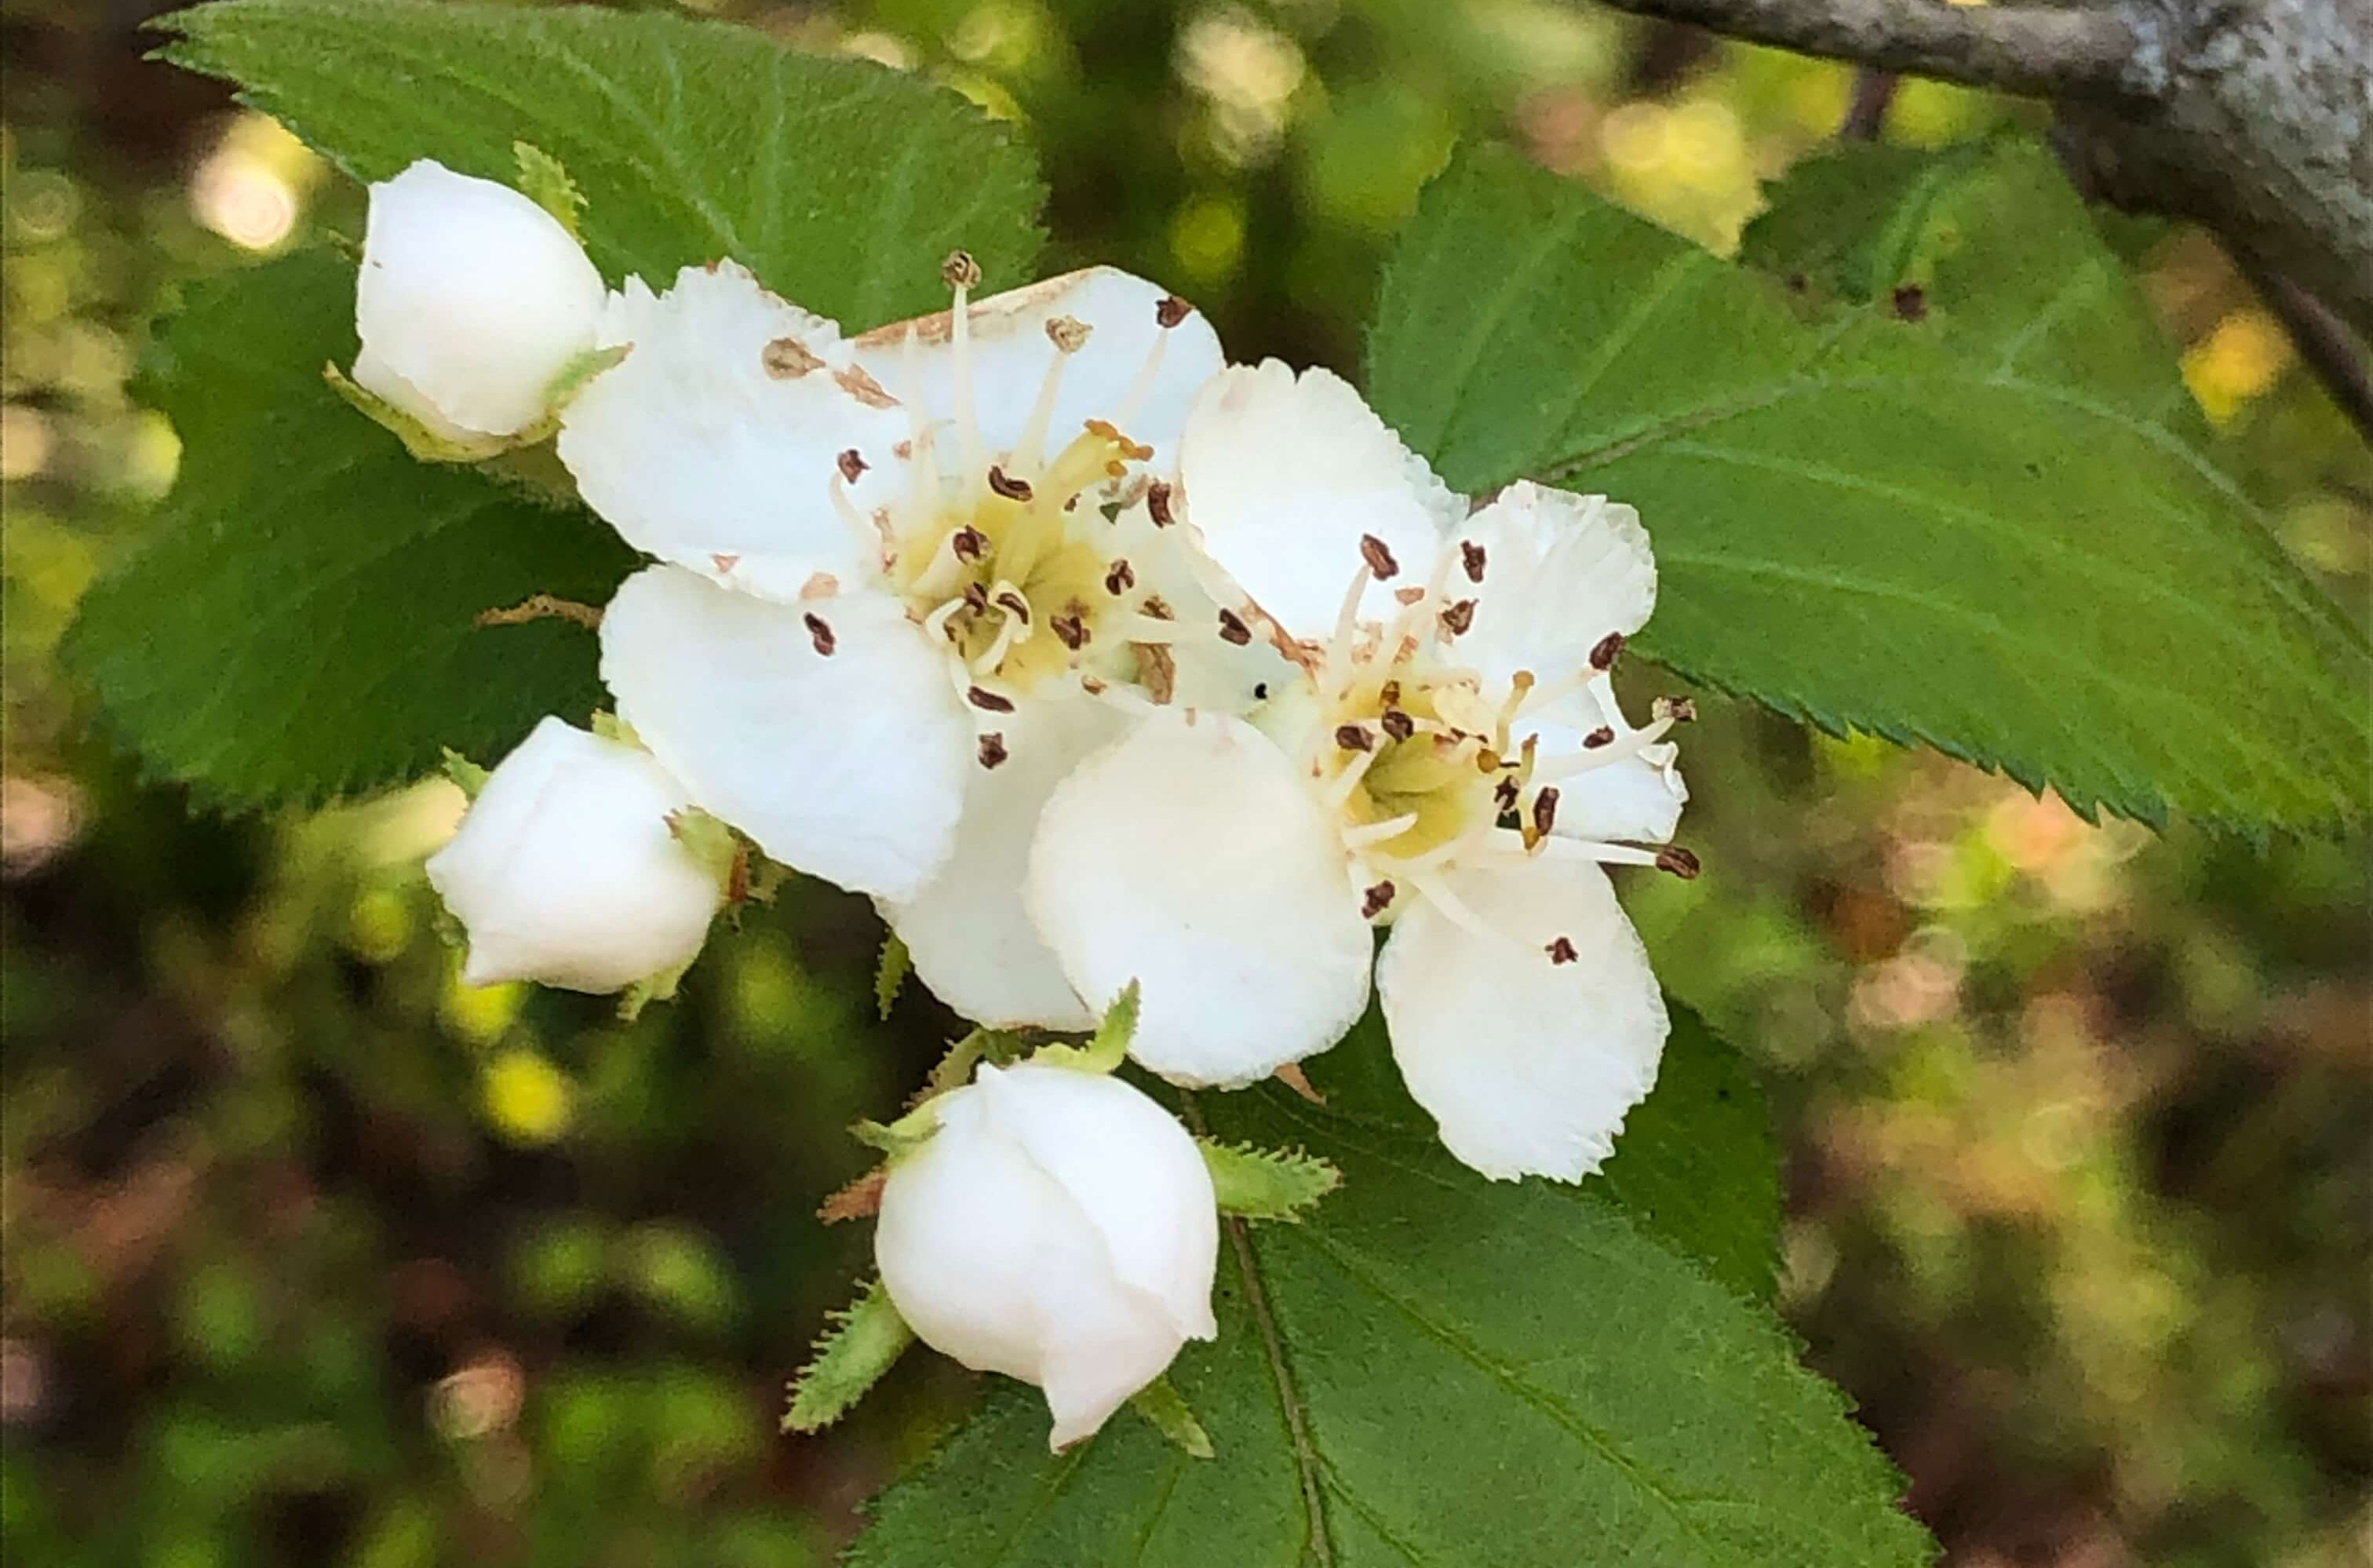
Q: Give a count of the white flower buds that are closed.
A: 3